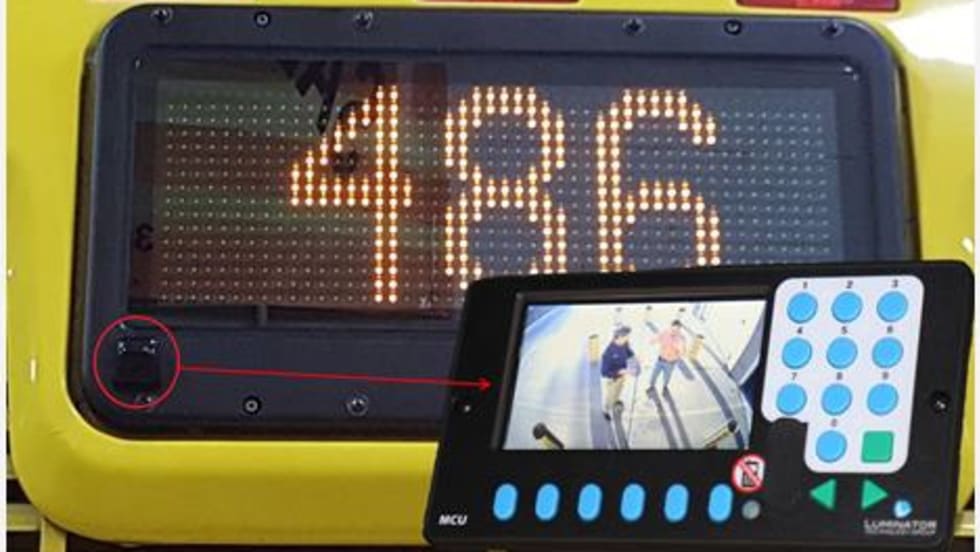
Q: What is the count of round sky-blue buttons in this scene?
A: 10